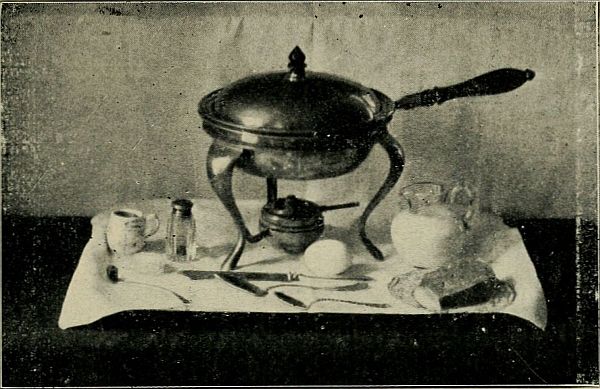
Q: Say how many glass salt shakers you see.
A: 1